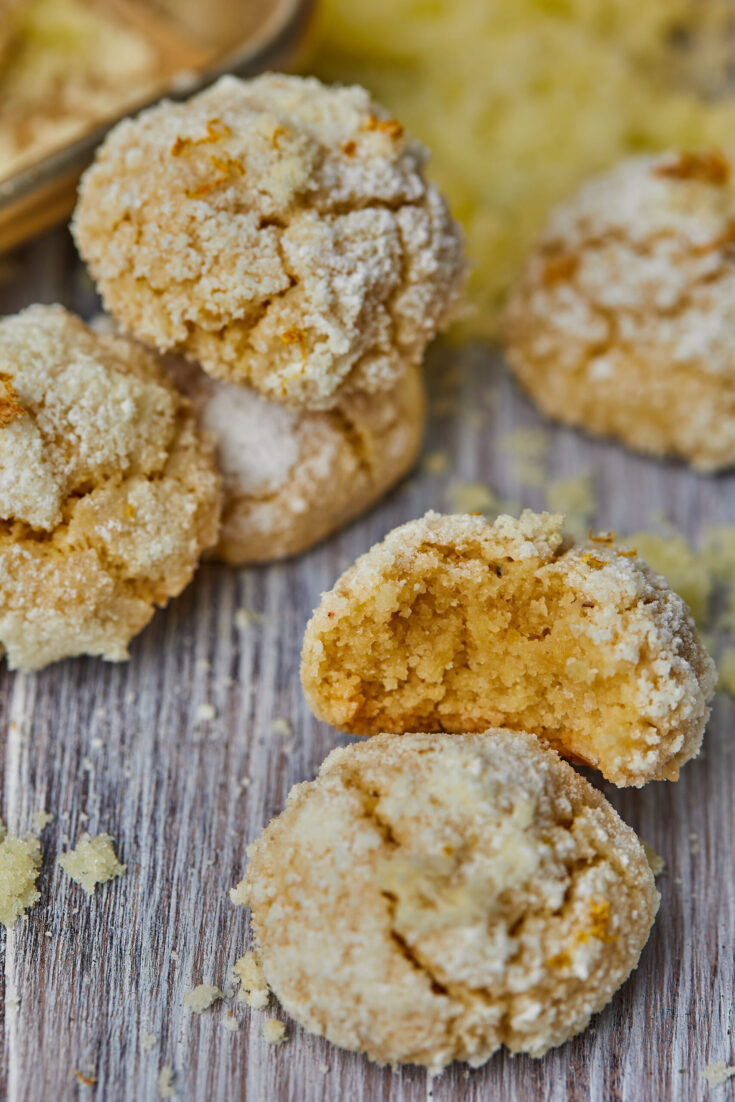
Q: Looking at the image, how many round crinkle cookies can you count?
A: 6